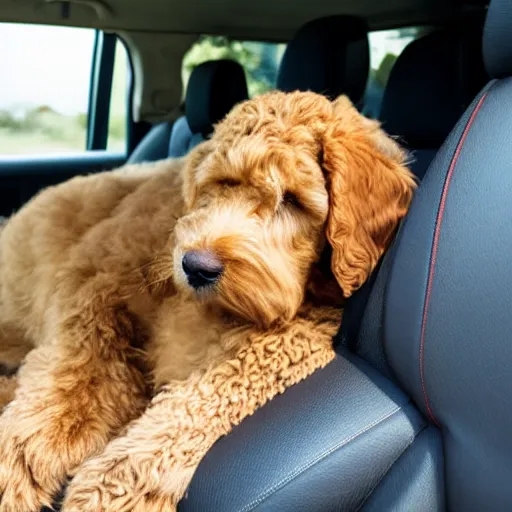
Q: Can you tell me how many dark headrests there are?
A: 4